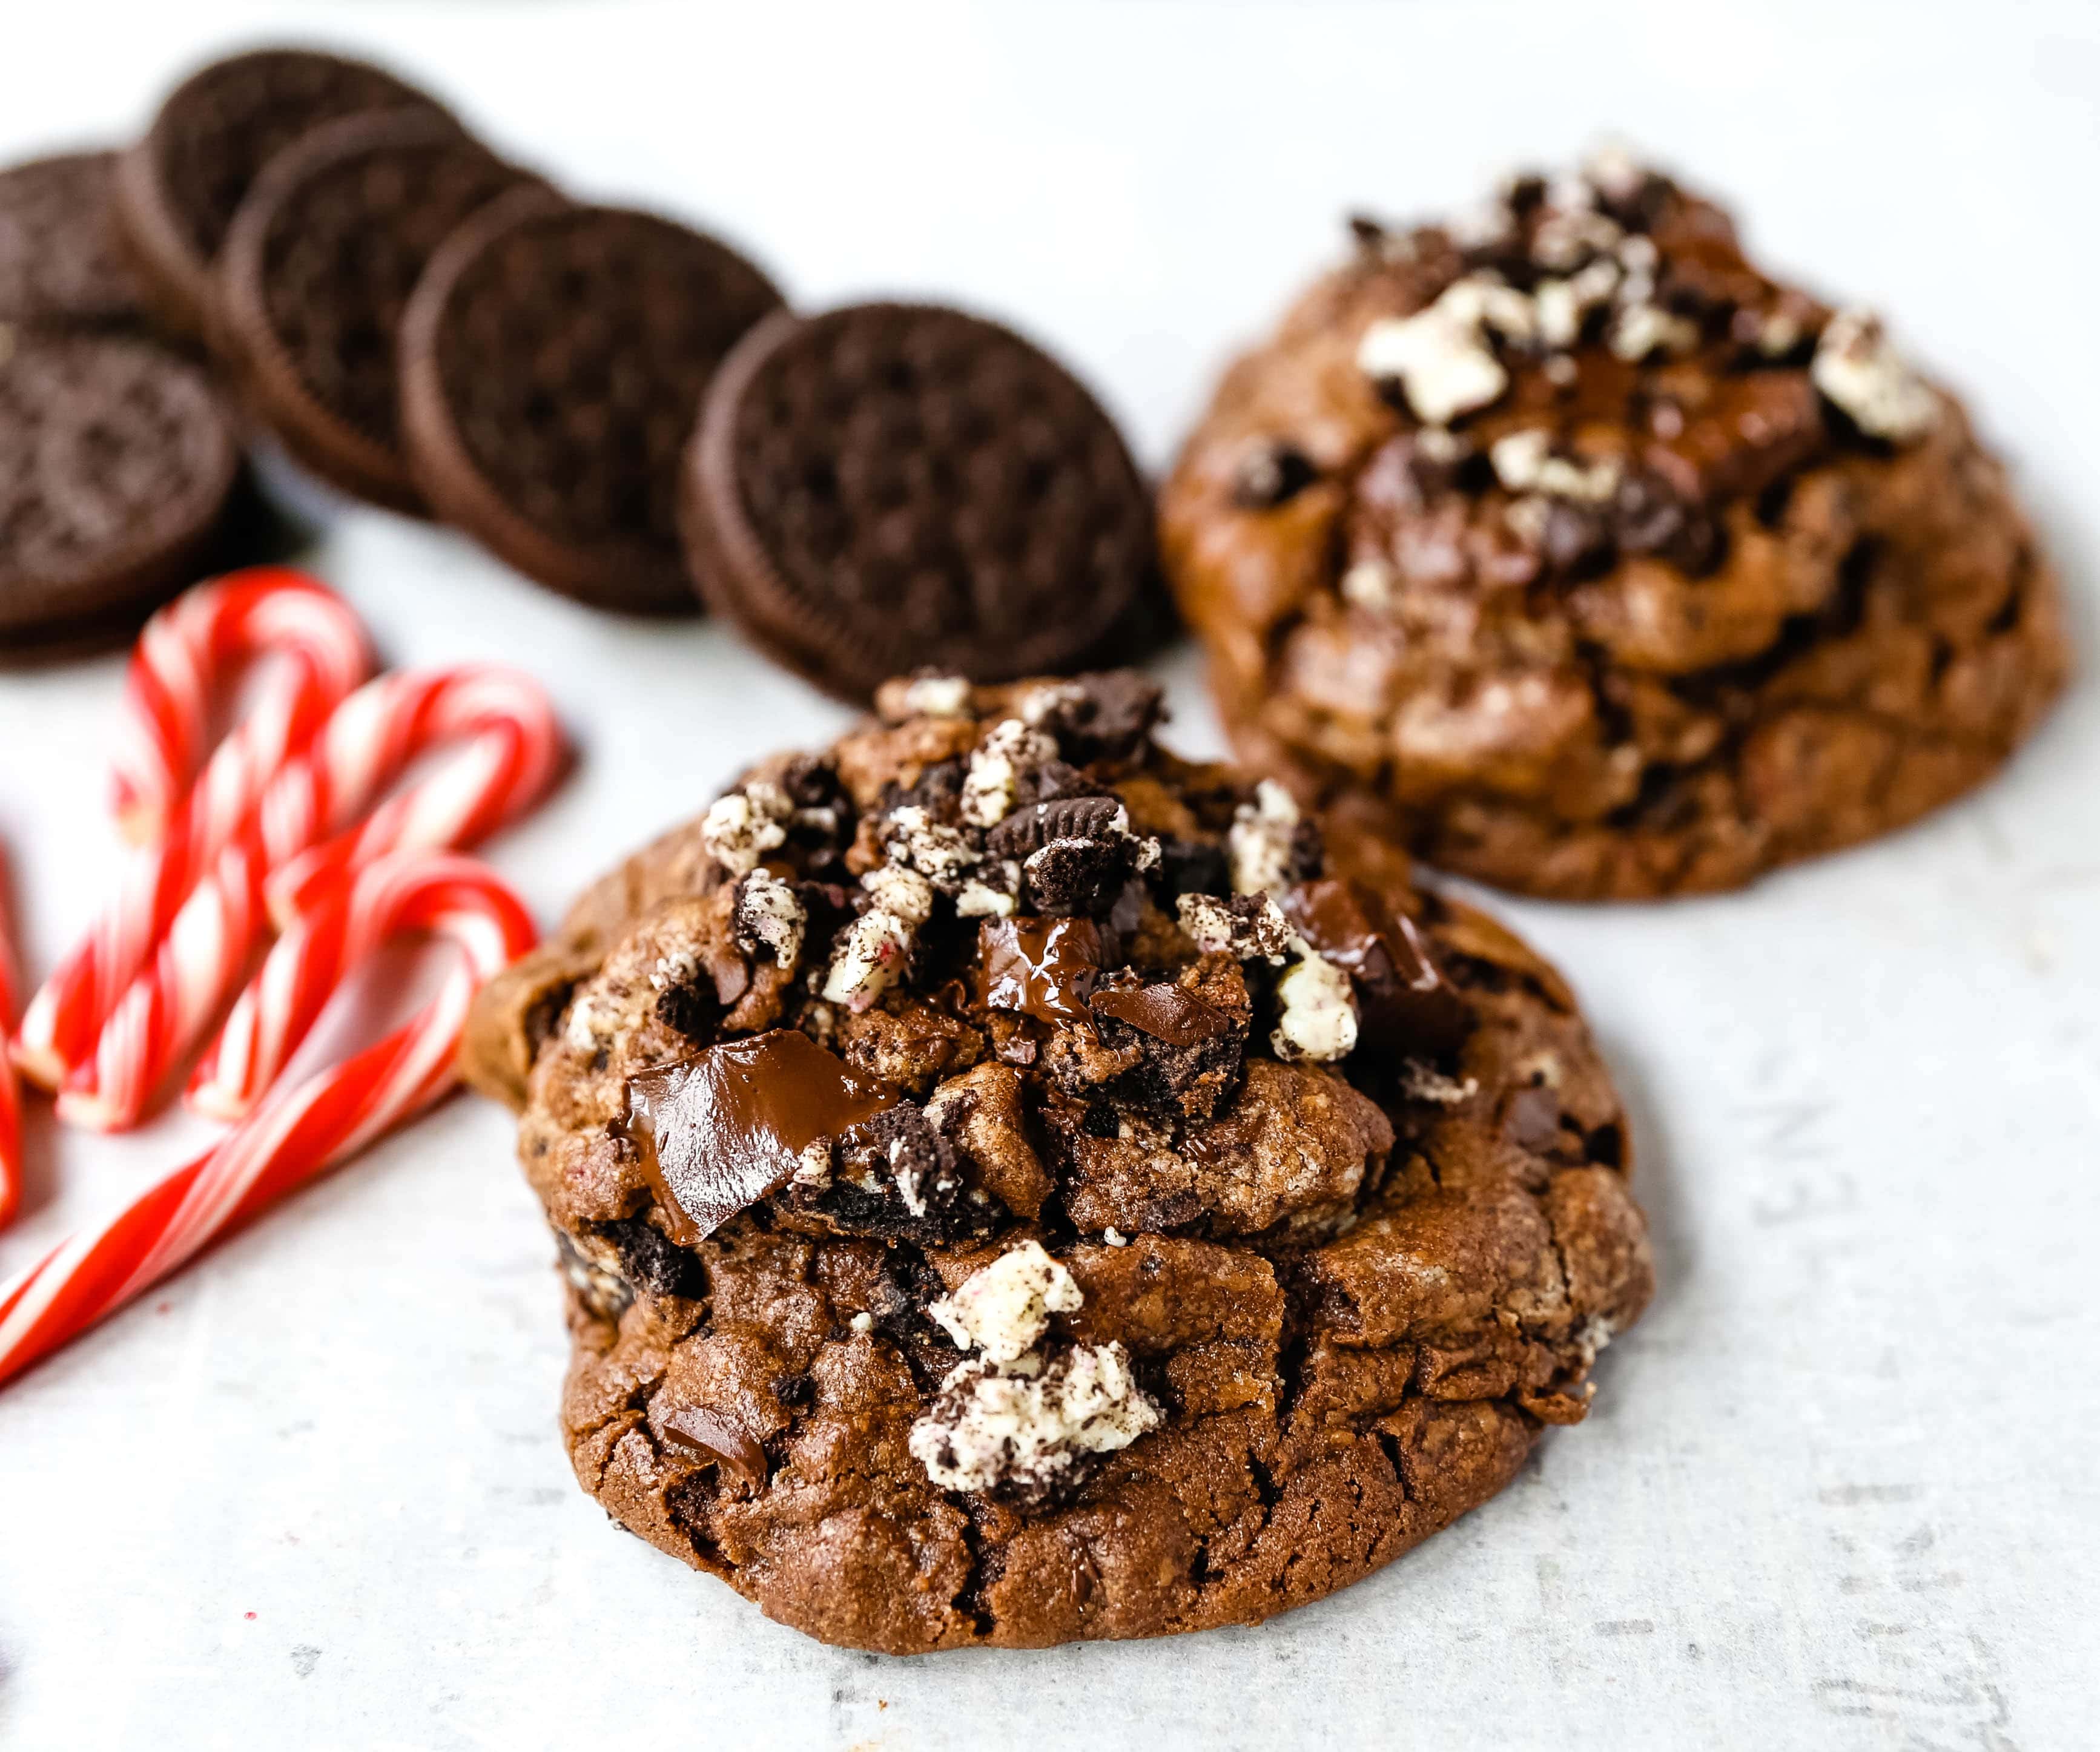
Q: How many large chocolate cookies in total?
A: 2